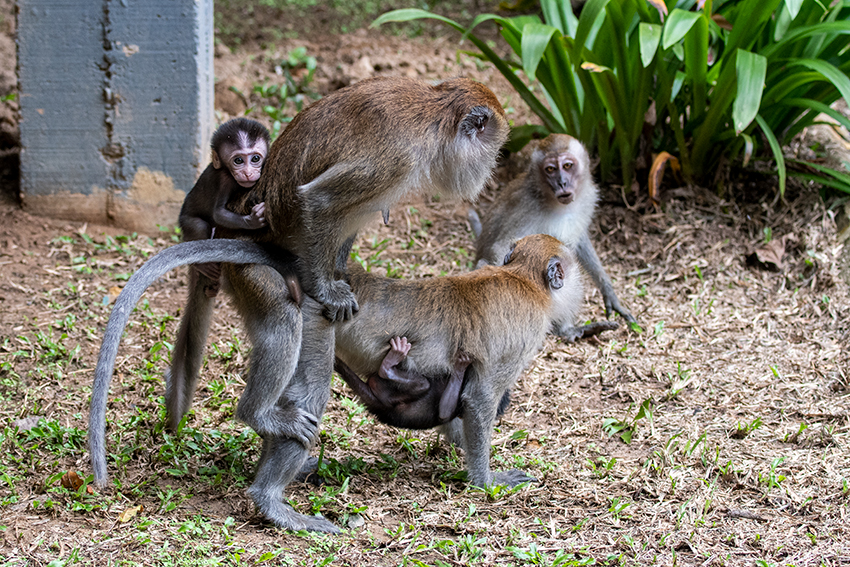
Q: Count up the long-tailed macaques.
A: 5